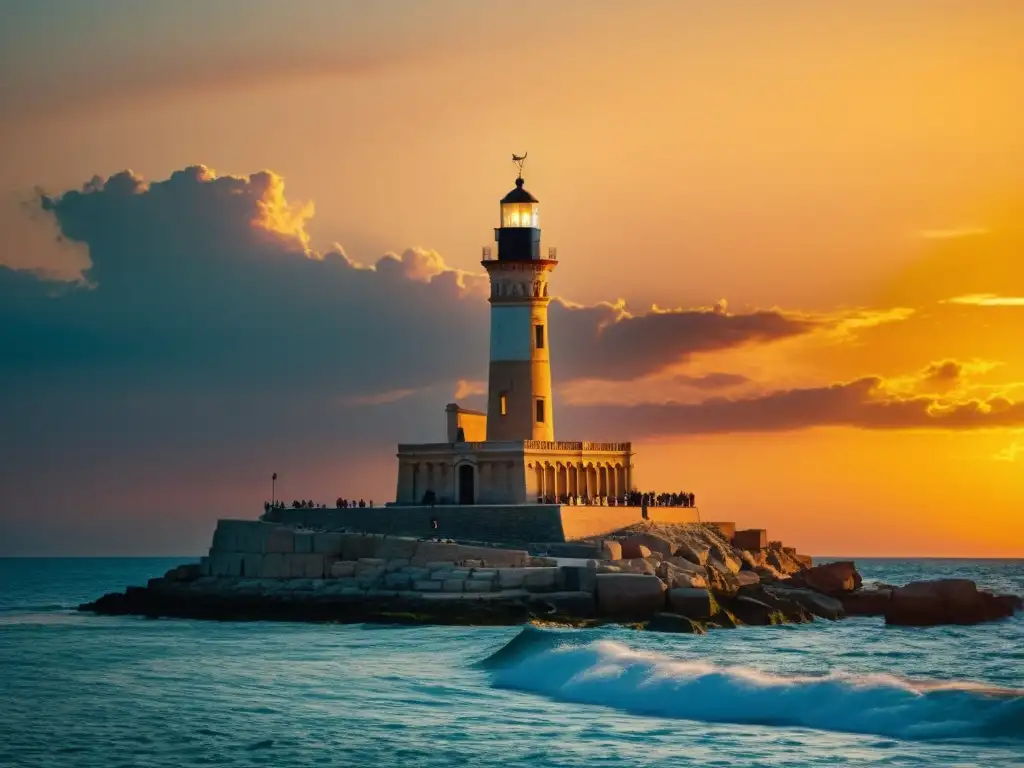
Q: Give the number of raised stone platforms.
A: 1